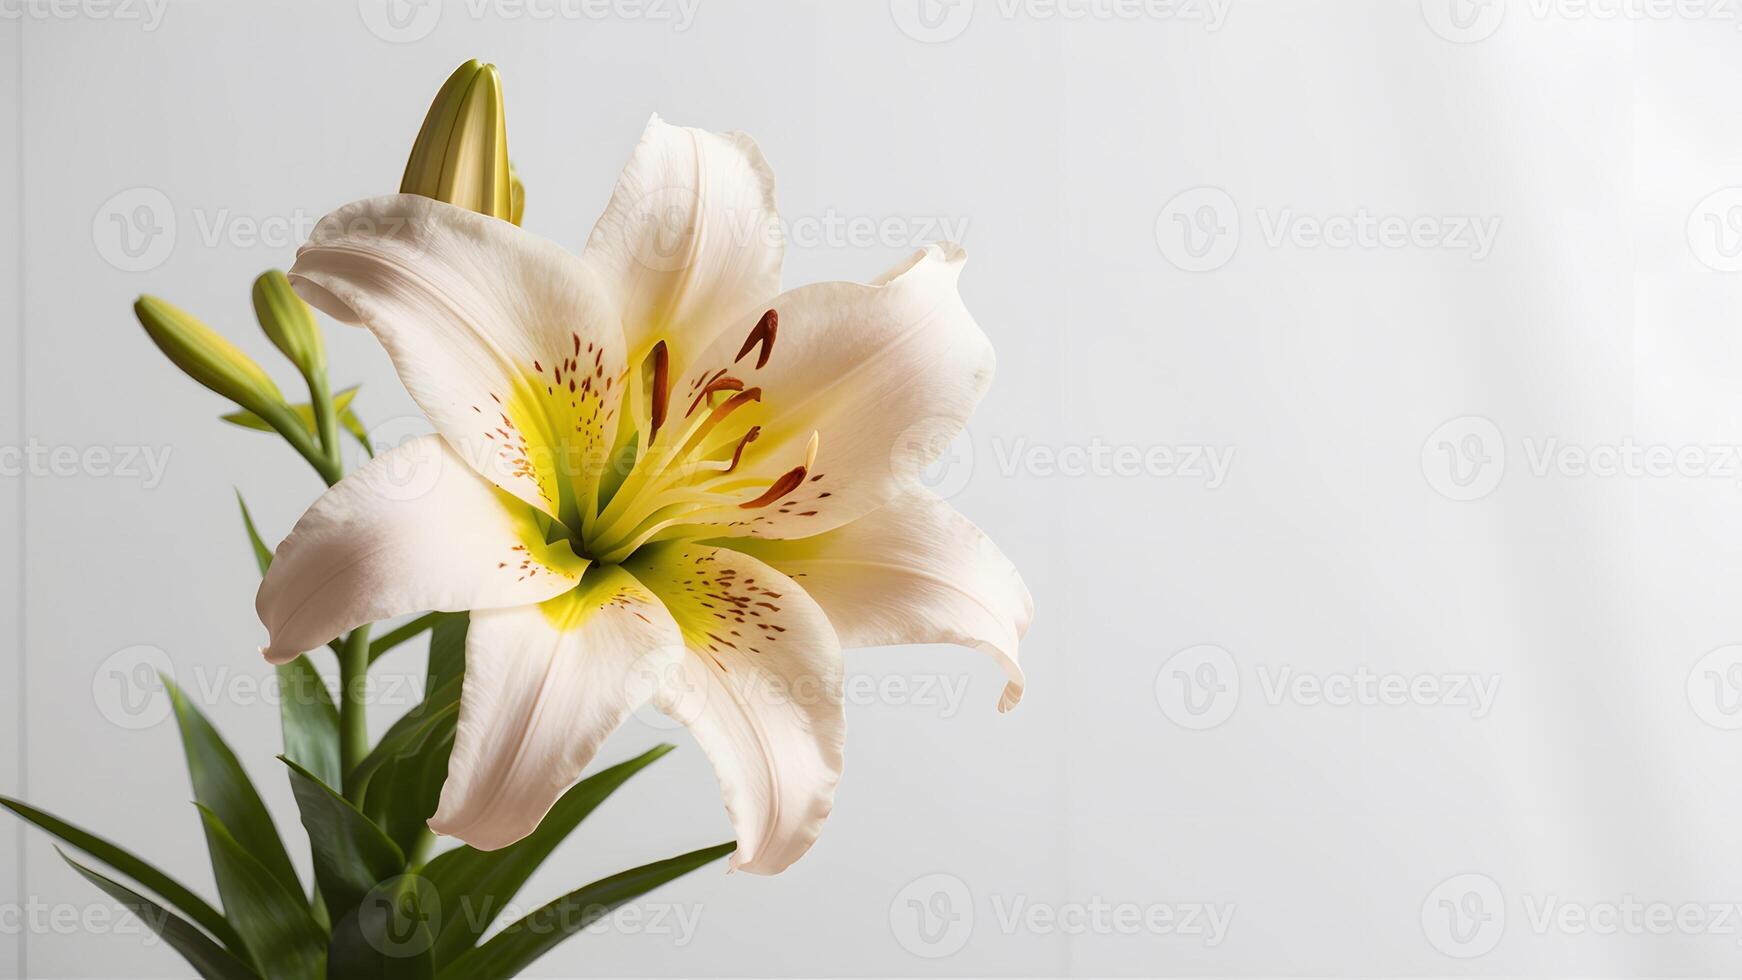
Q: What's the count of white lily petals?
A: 7